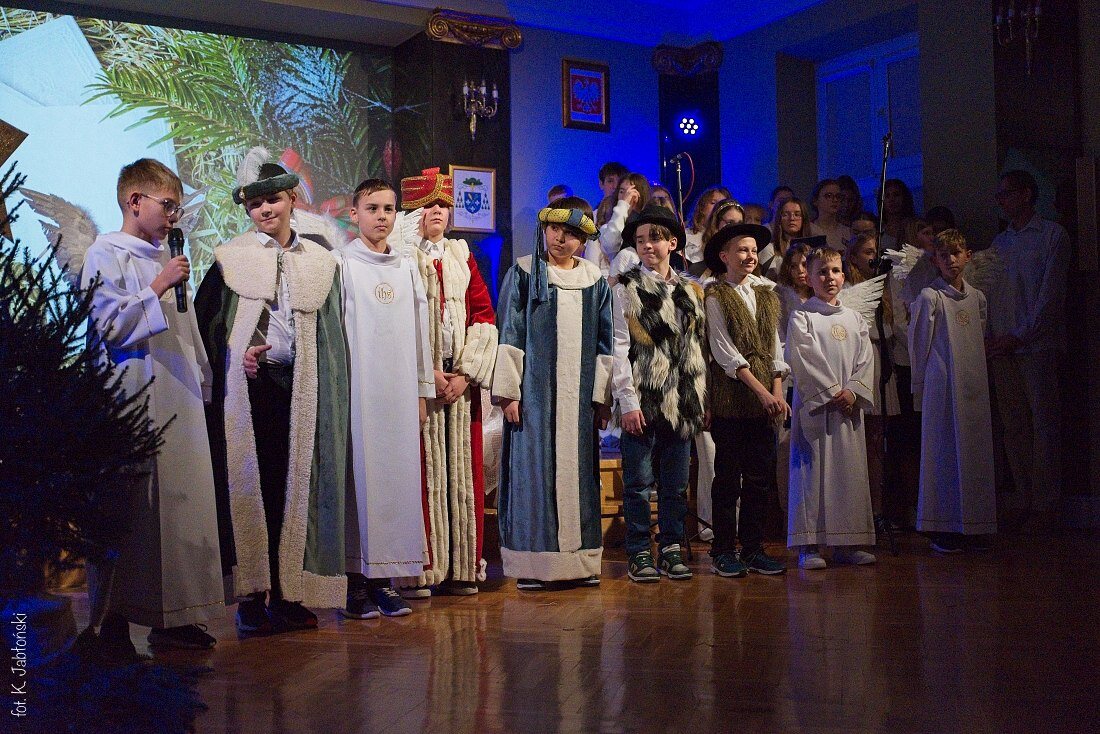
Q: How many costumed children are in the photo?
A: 9